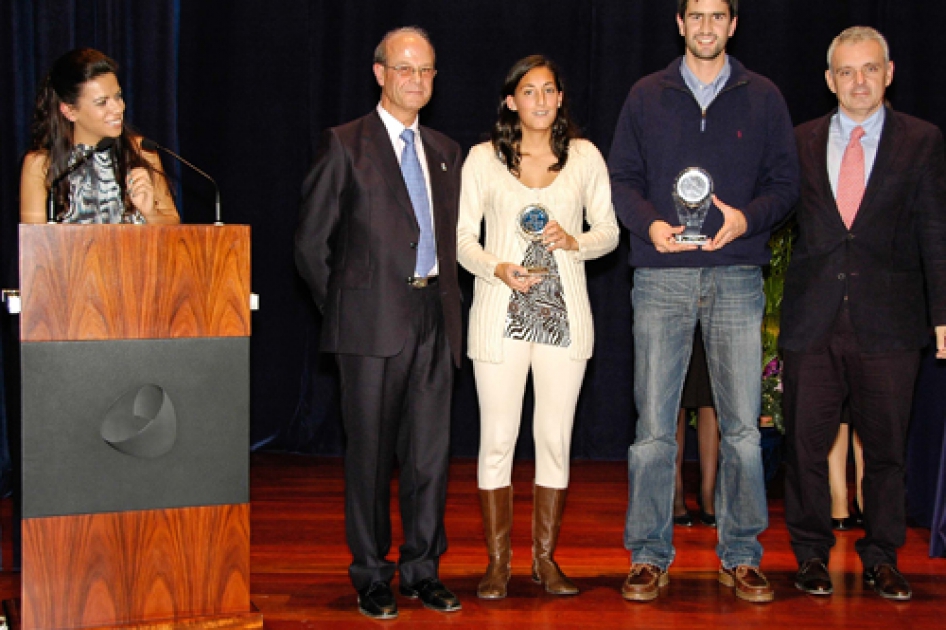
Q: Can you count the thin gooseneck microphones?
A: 2